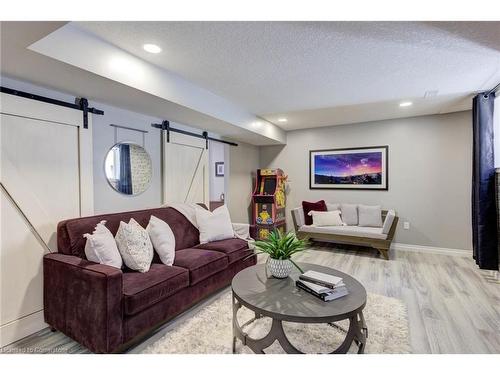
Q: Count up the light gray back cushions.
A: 3